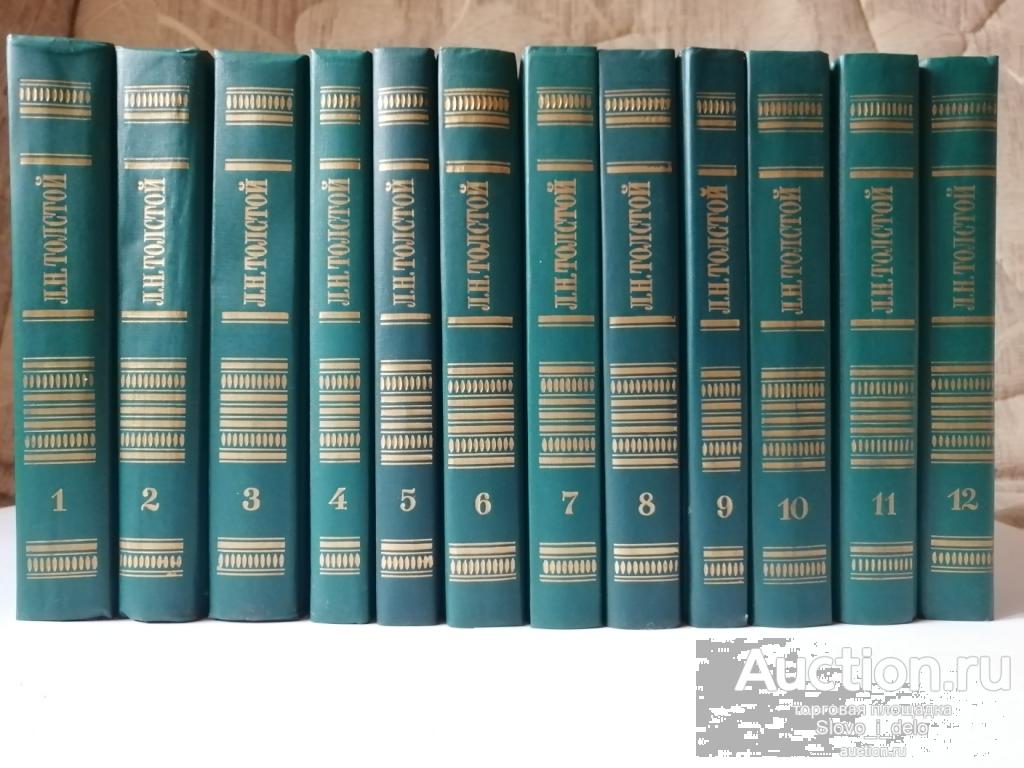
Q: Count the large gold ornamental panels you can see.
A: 12